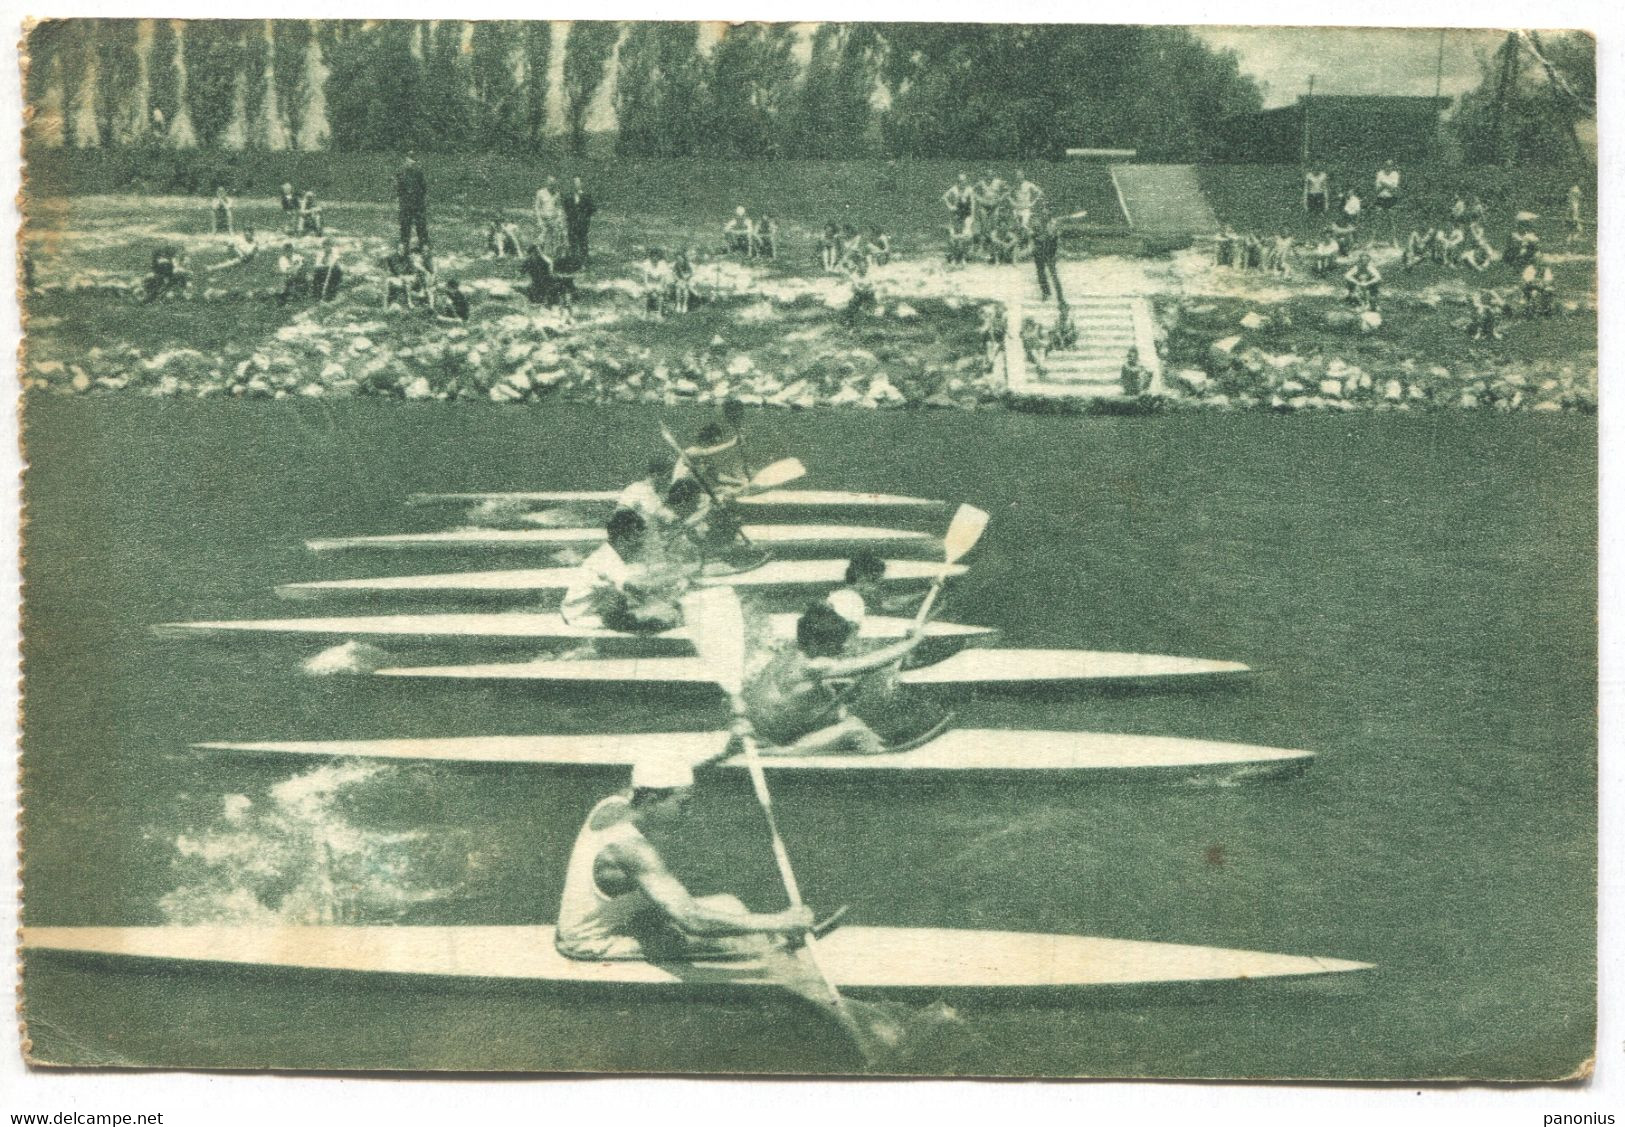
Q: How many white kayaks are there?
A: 7